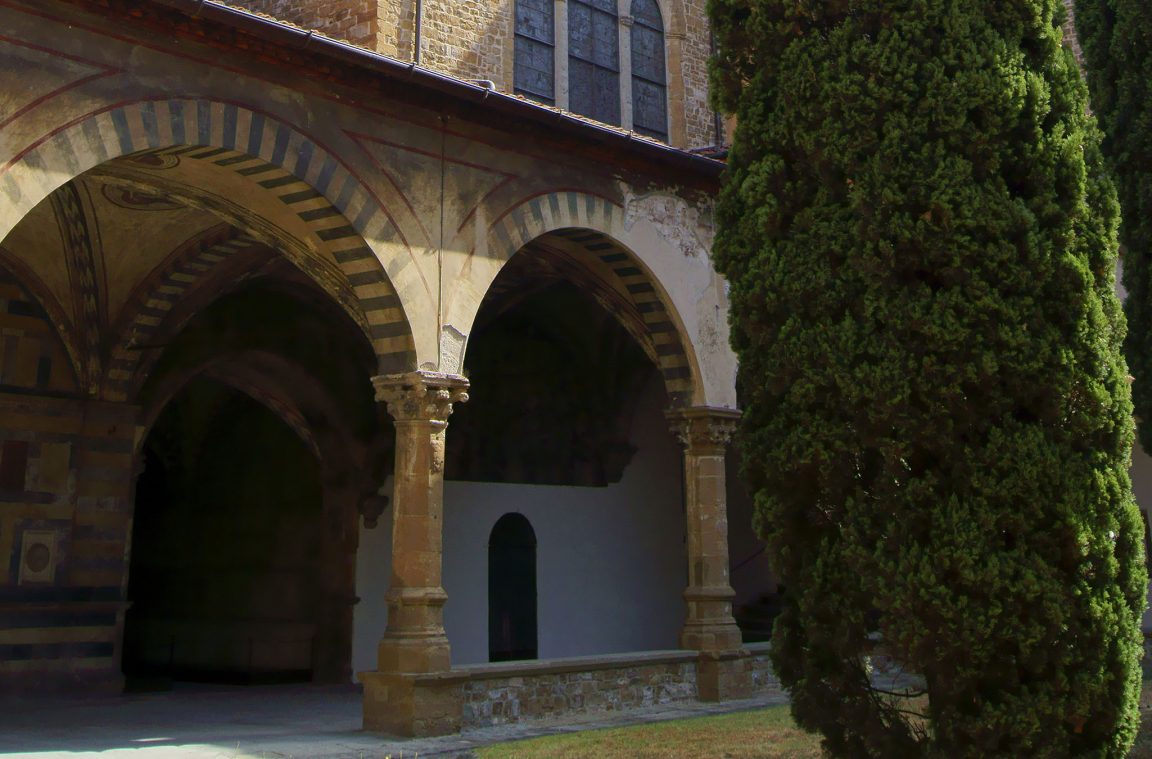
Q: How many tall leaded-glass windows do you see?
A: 3